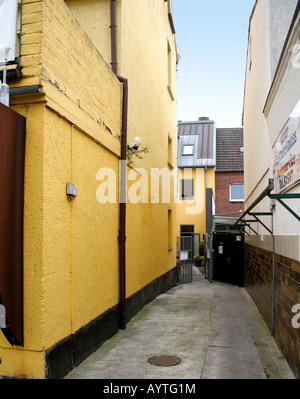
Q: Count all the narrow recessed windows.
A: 3